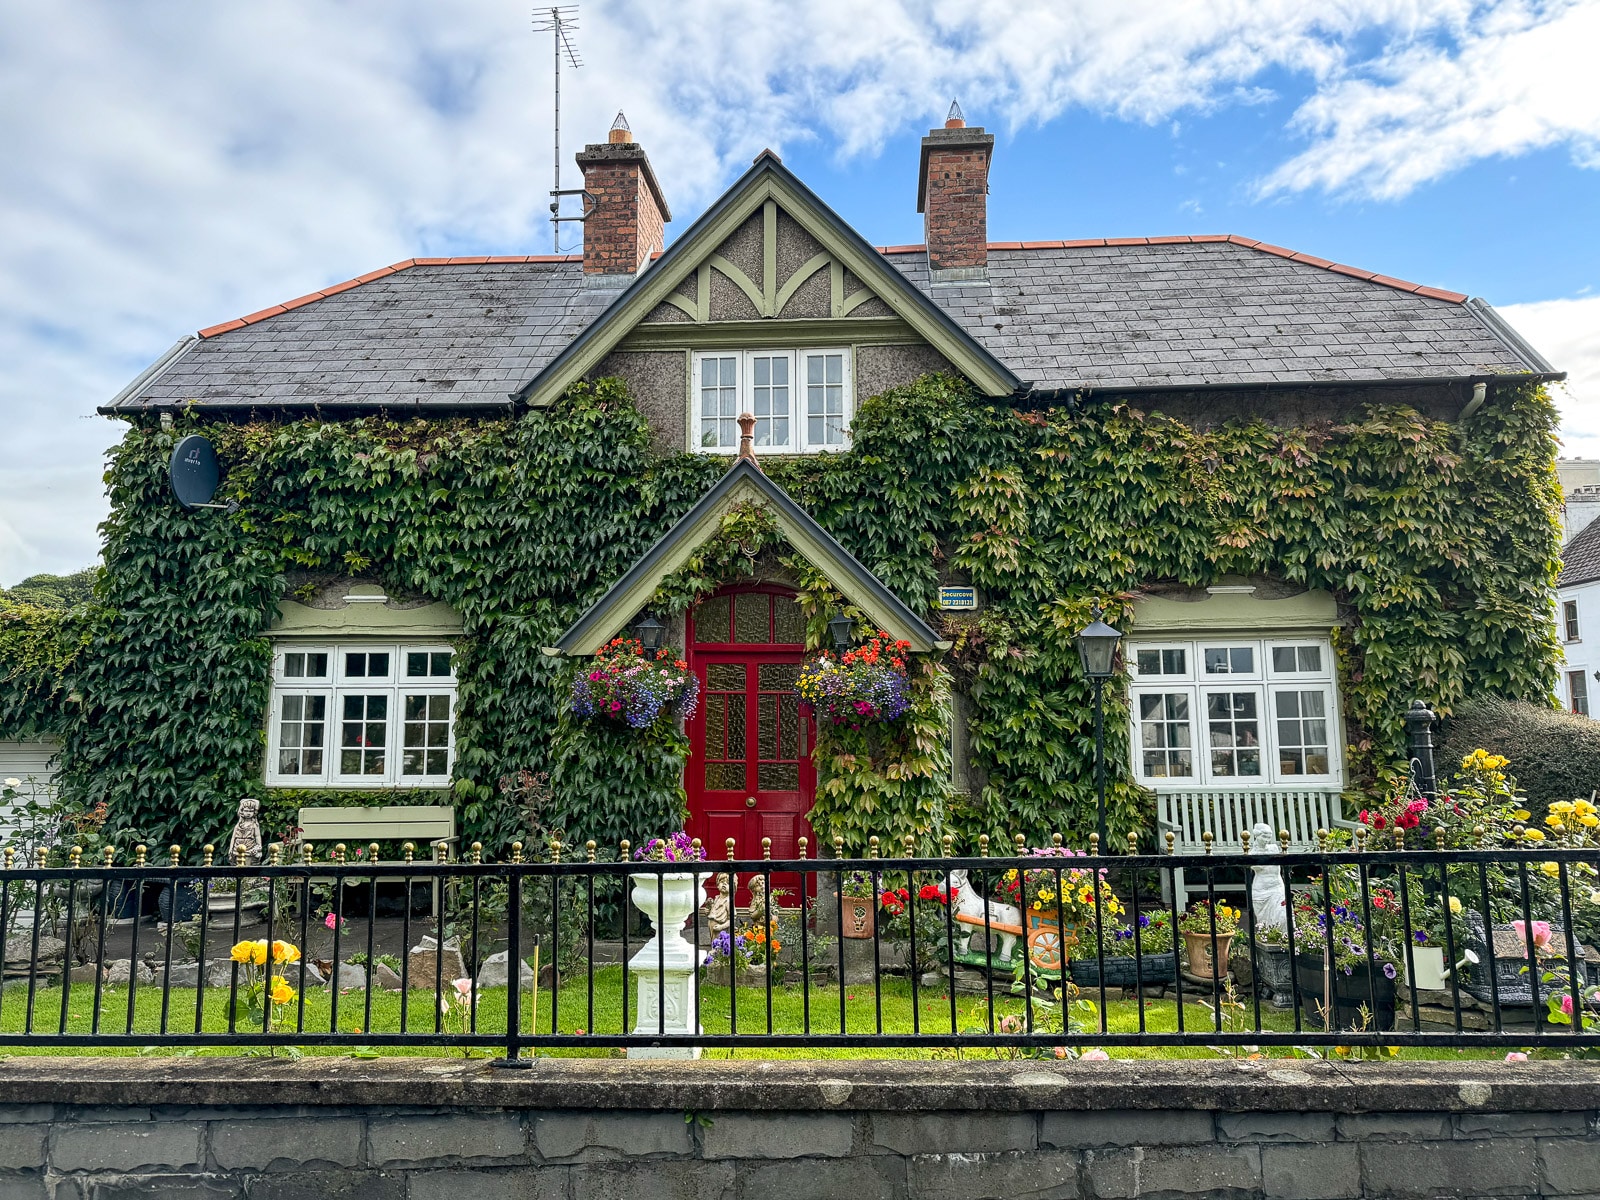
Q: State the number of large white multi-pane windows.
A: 3